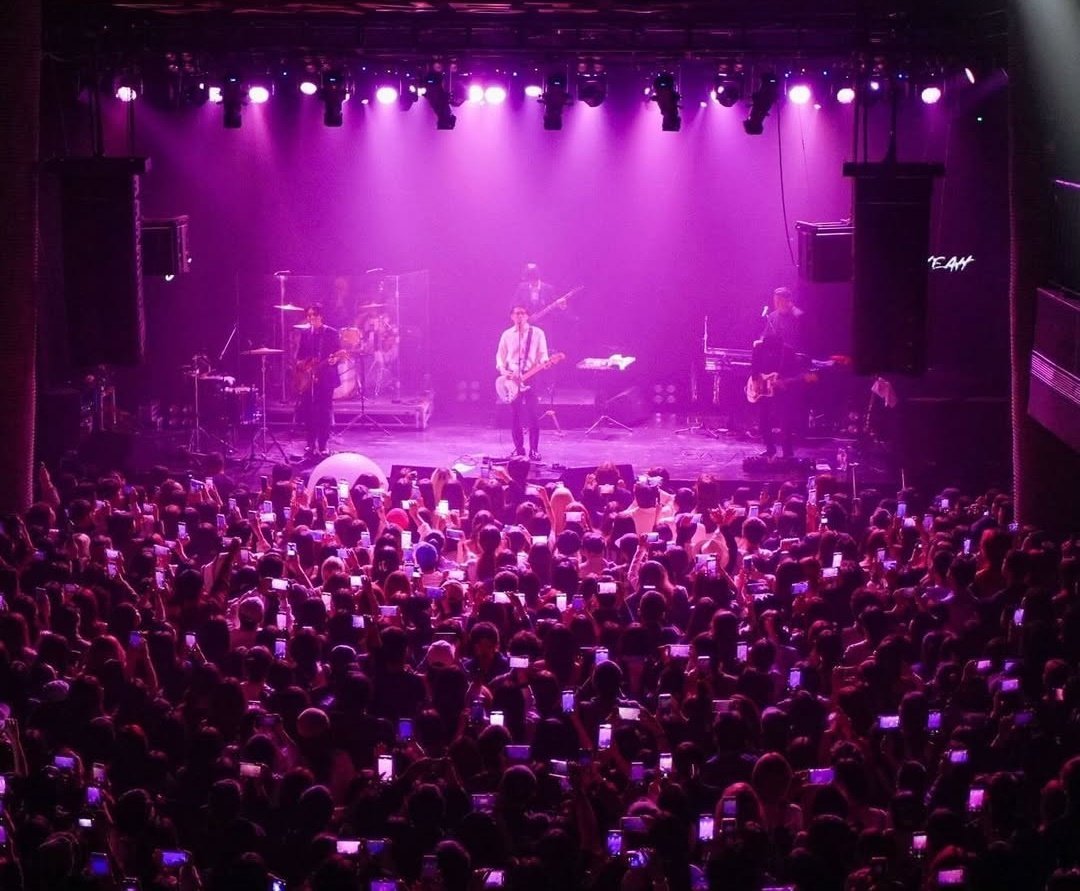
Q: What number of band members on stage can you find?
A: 5